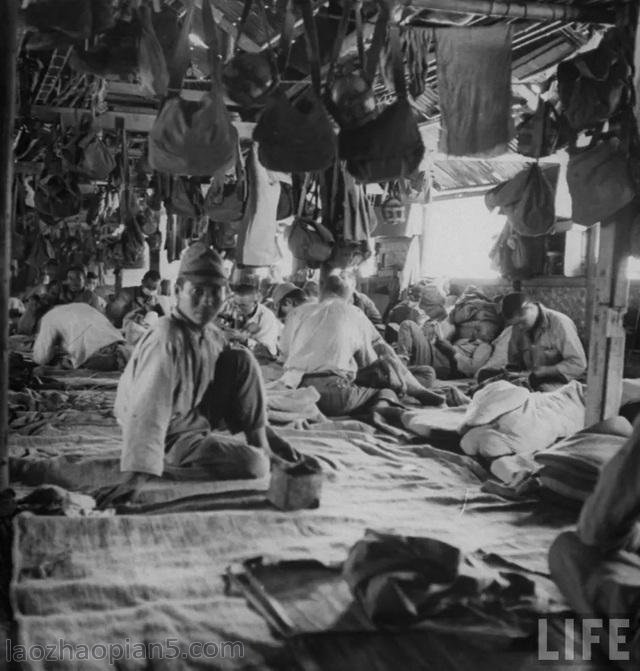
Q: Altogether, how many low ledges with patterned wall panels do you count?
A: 1